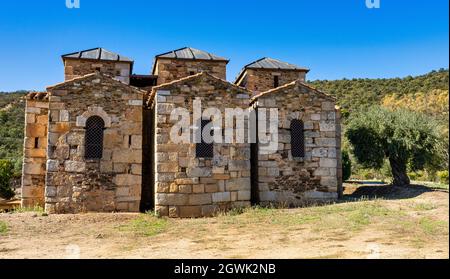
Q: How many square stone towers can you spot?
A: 3